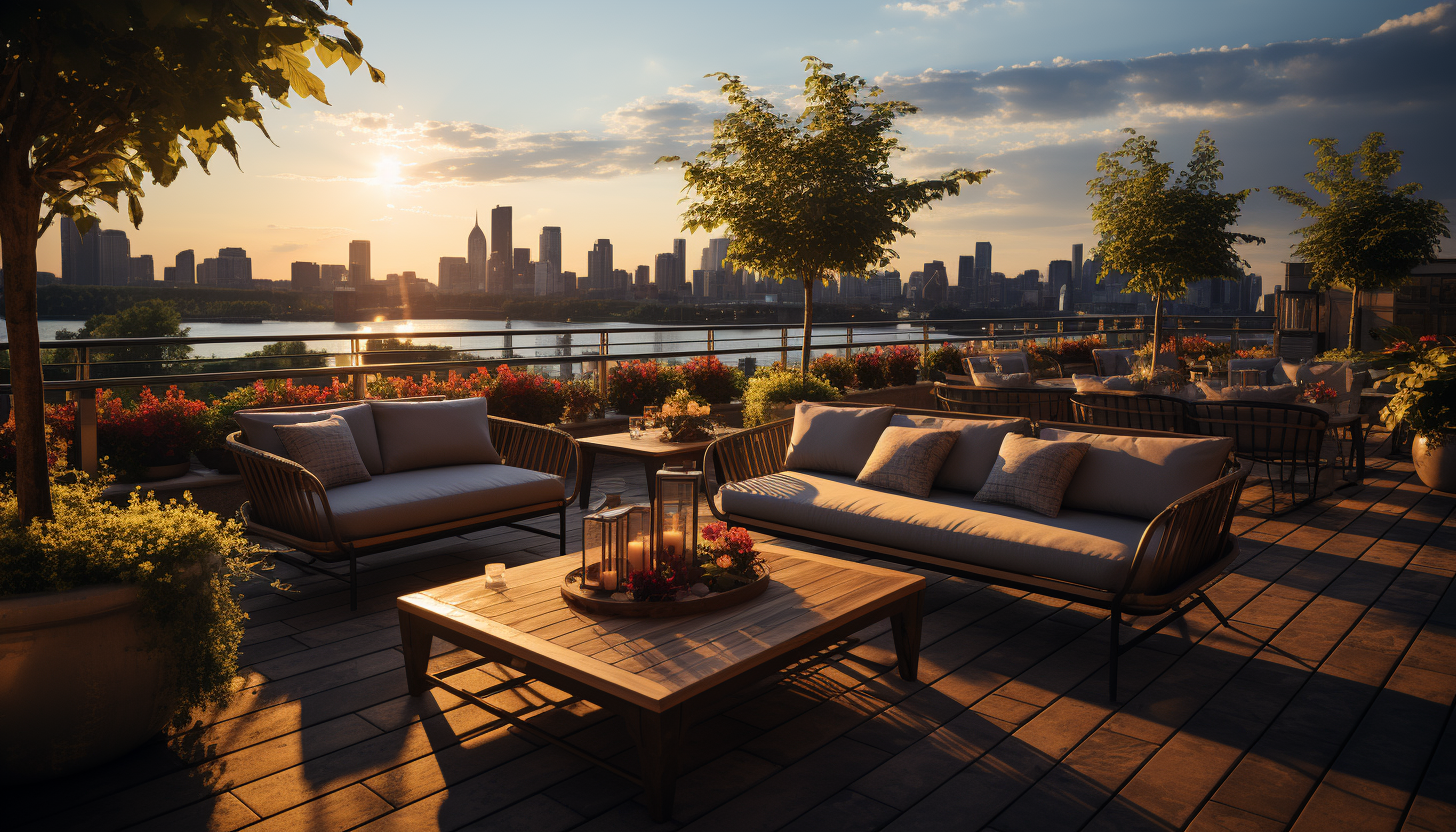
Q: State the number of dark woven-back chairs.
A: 3